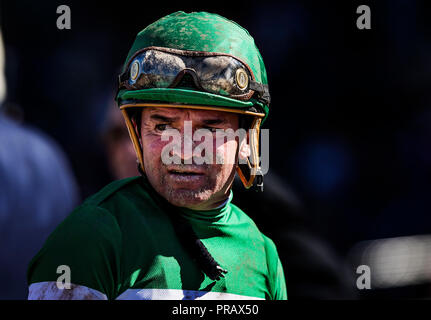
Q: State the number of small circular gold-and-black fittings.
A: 2